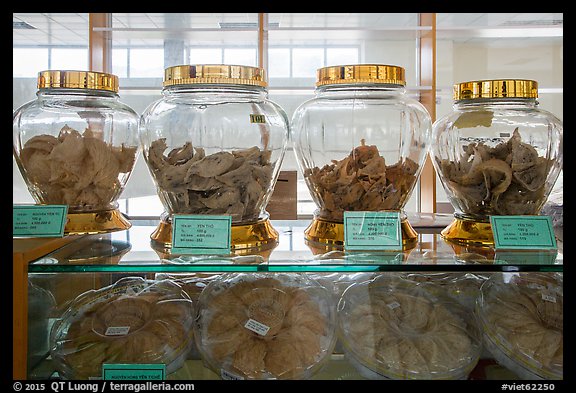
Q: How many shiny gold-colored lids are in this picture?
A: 4